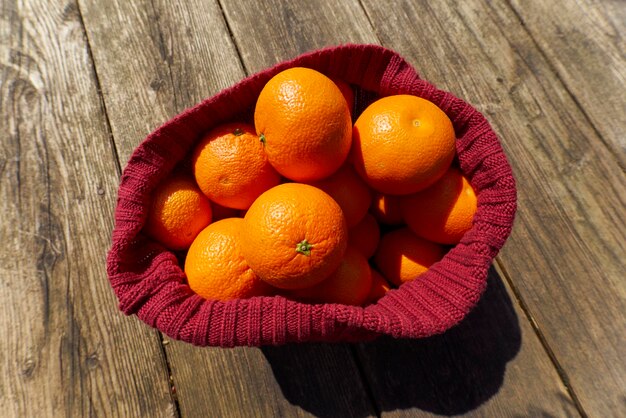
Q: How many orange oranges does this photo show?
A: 14